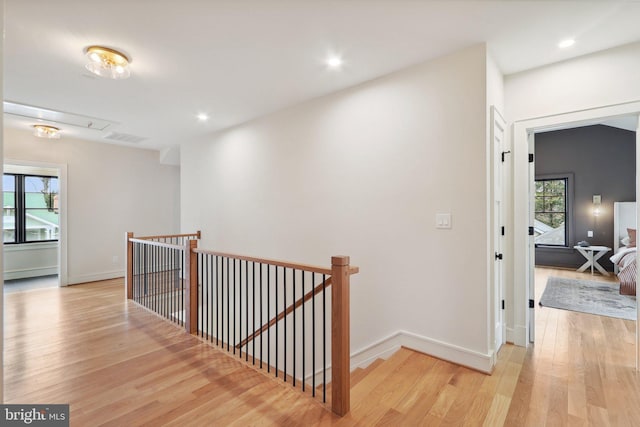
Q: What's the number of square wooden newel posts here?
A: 3